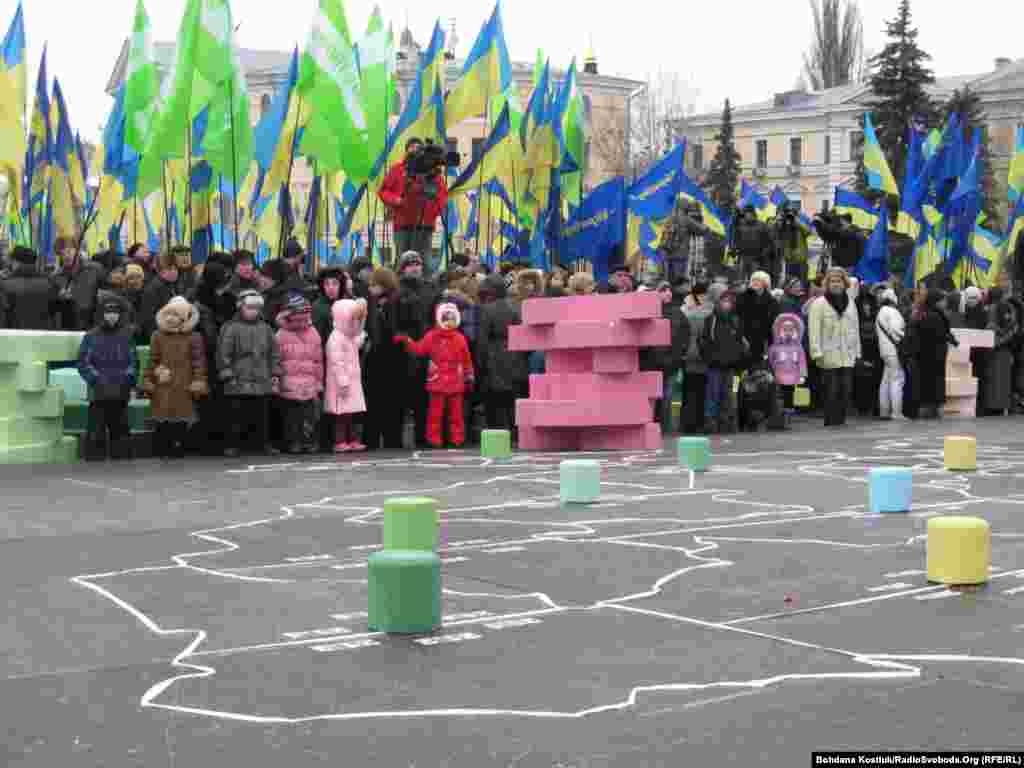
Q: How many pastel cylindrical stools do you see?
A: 8